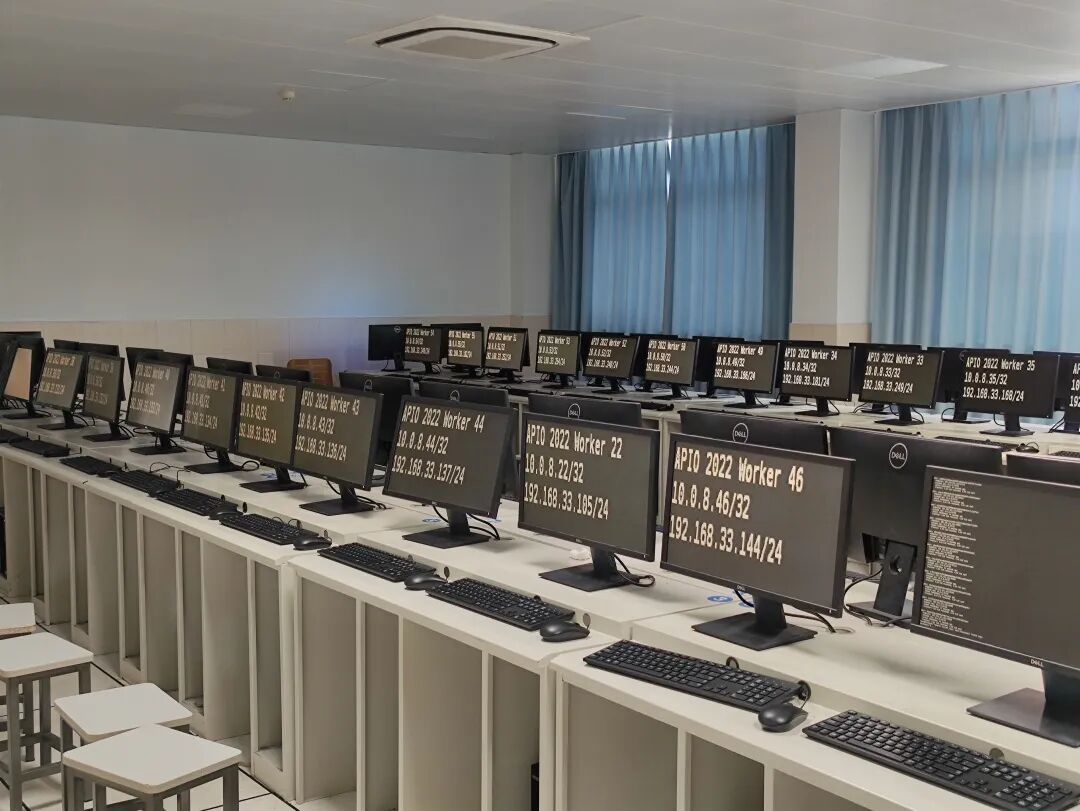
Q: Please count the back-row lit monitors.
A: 11